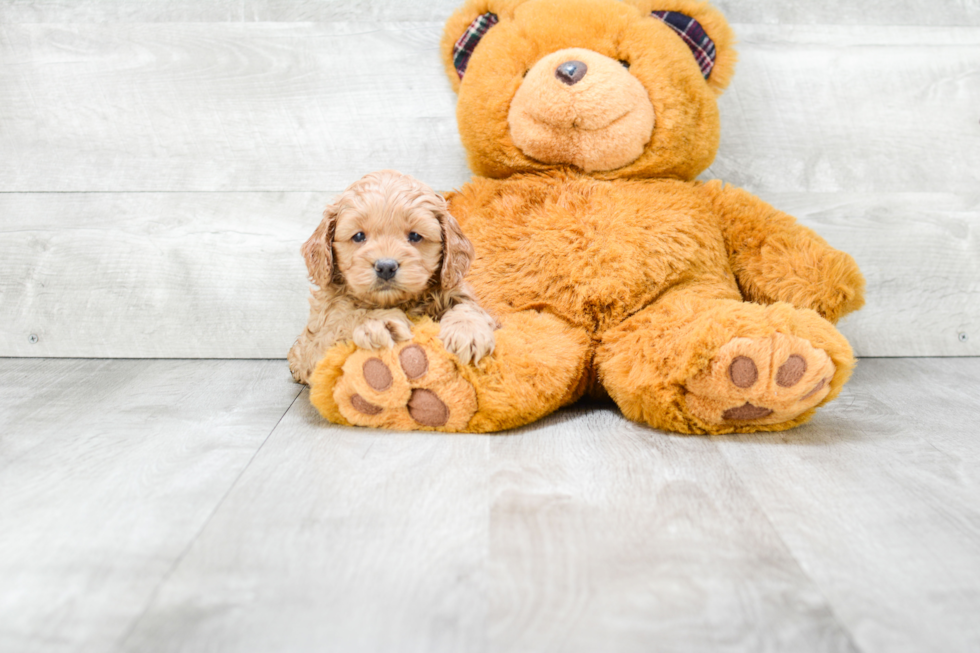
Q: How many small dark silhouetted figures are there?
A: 0